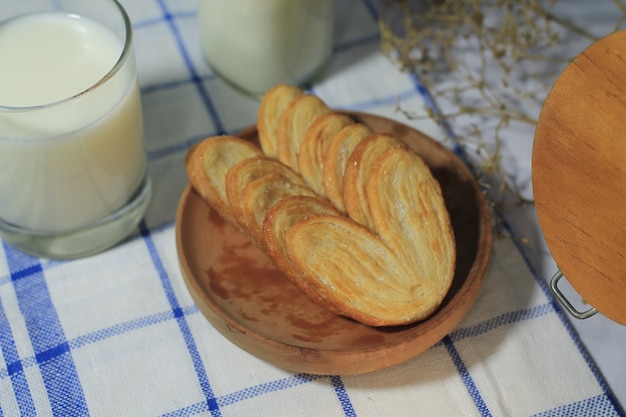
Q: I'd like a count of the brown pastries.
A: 6